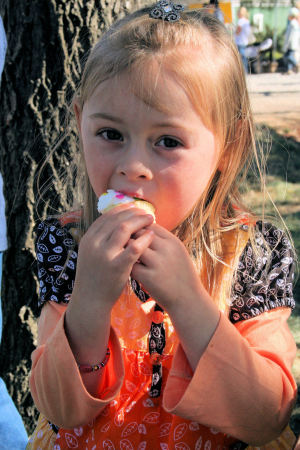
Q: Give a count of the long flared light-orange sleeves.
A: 2